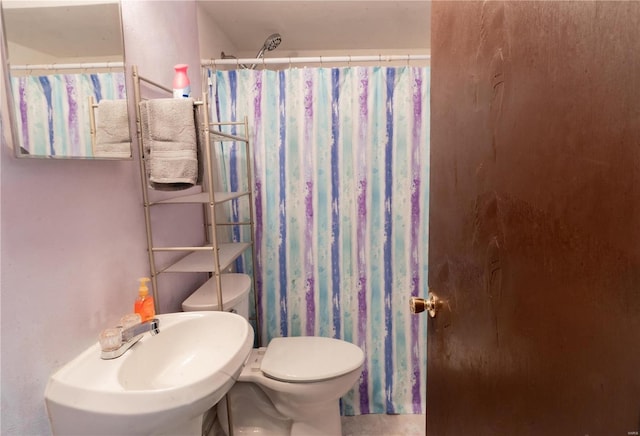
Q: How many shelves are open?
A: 2